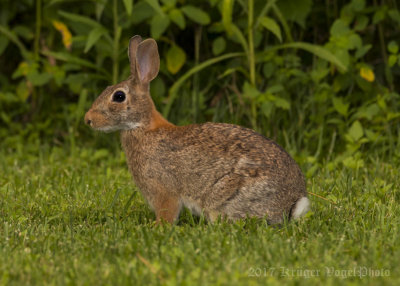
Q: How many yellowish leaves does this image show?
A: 2